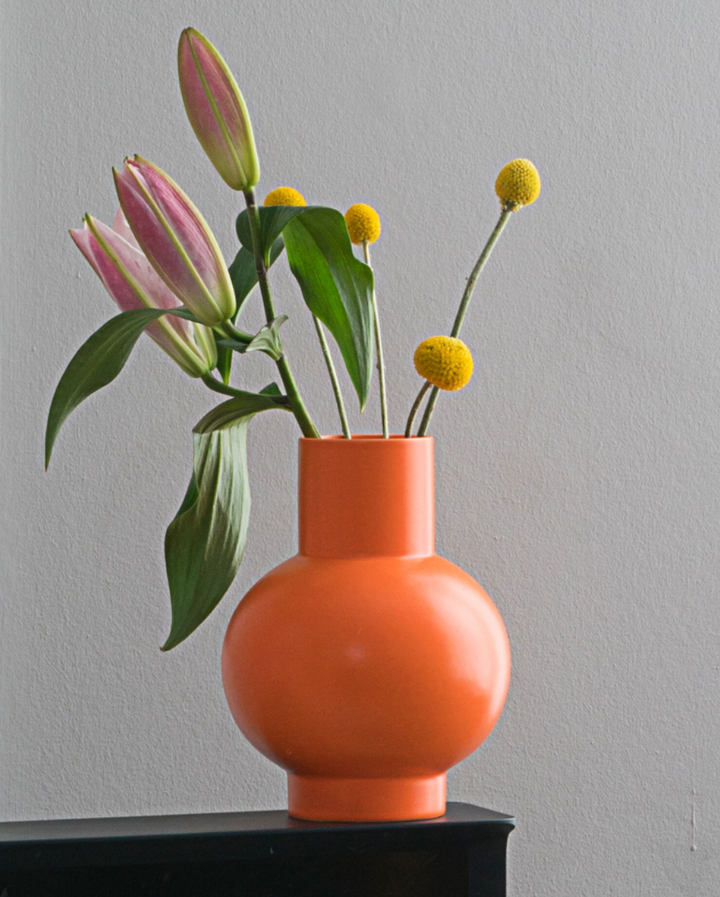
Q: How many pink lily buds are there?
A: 3